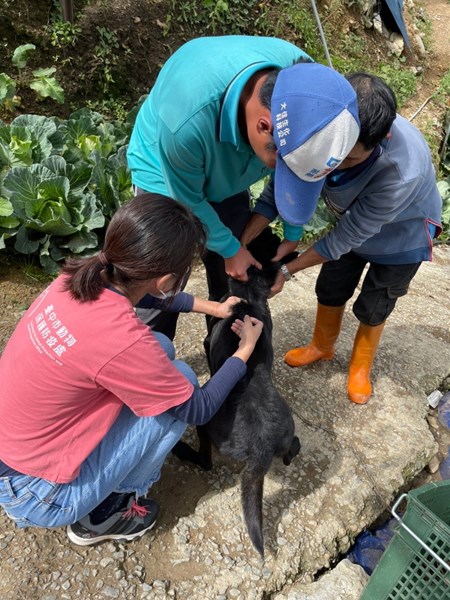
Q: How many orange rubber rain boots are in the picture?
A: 2